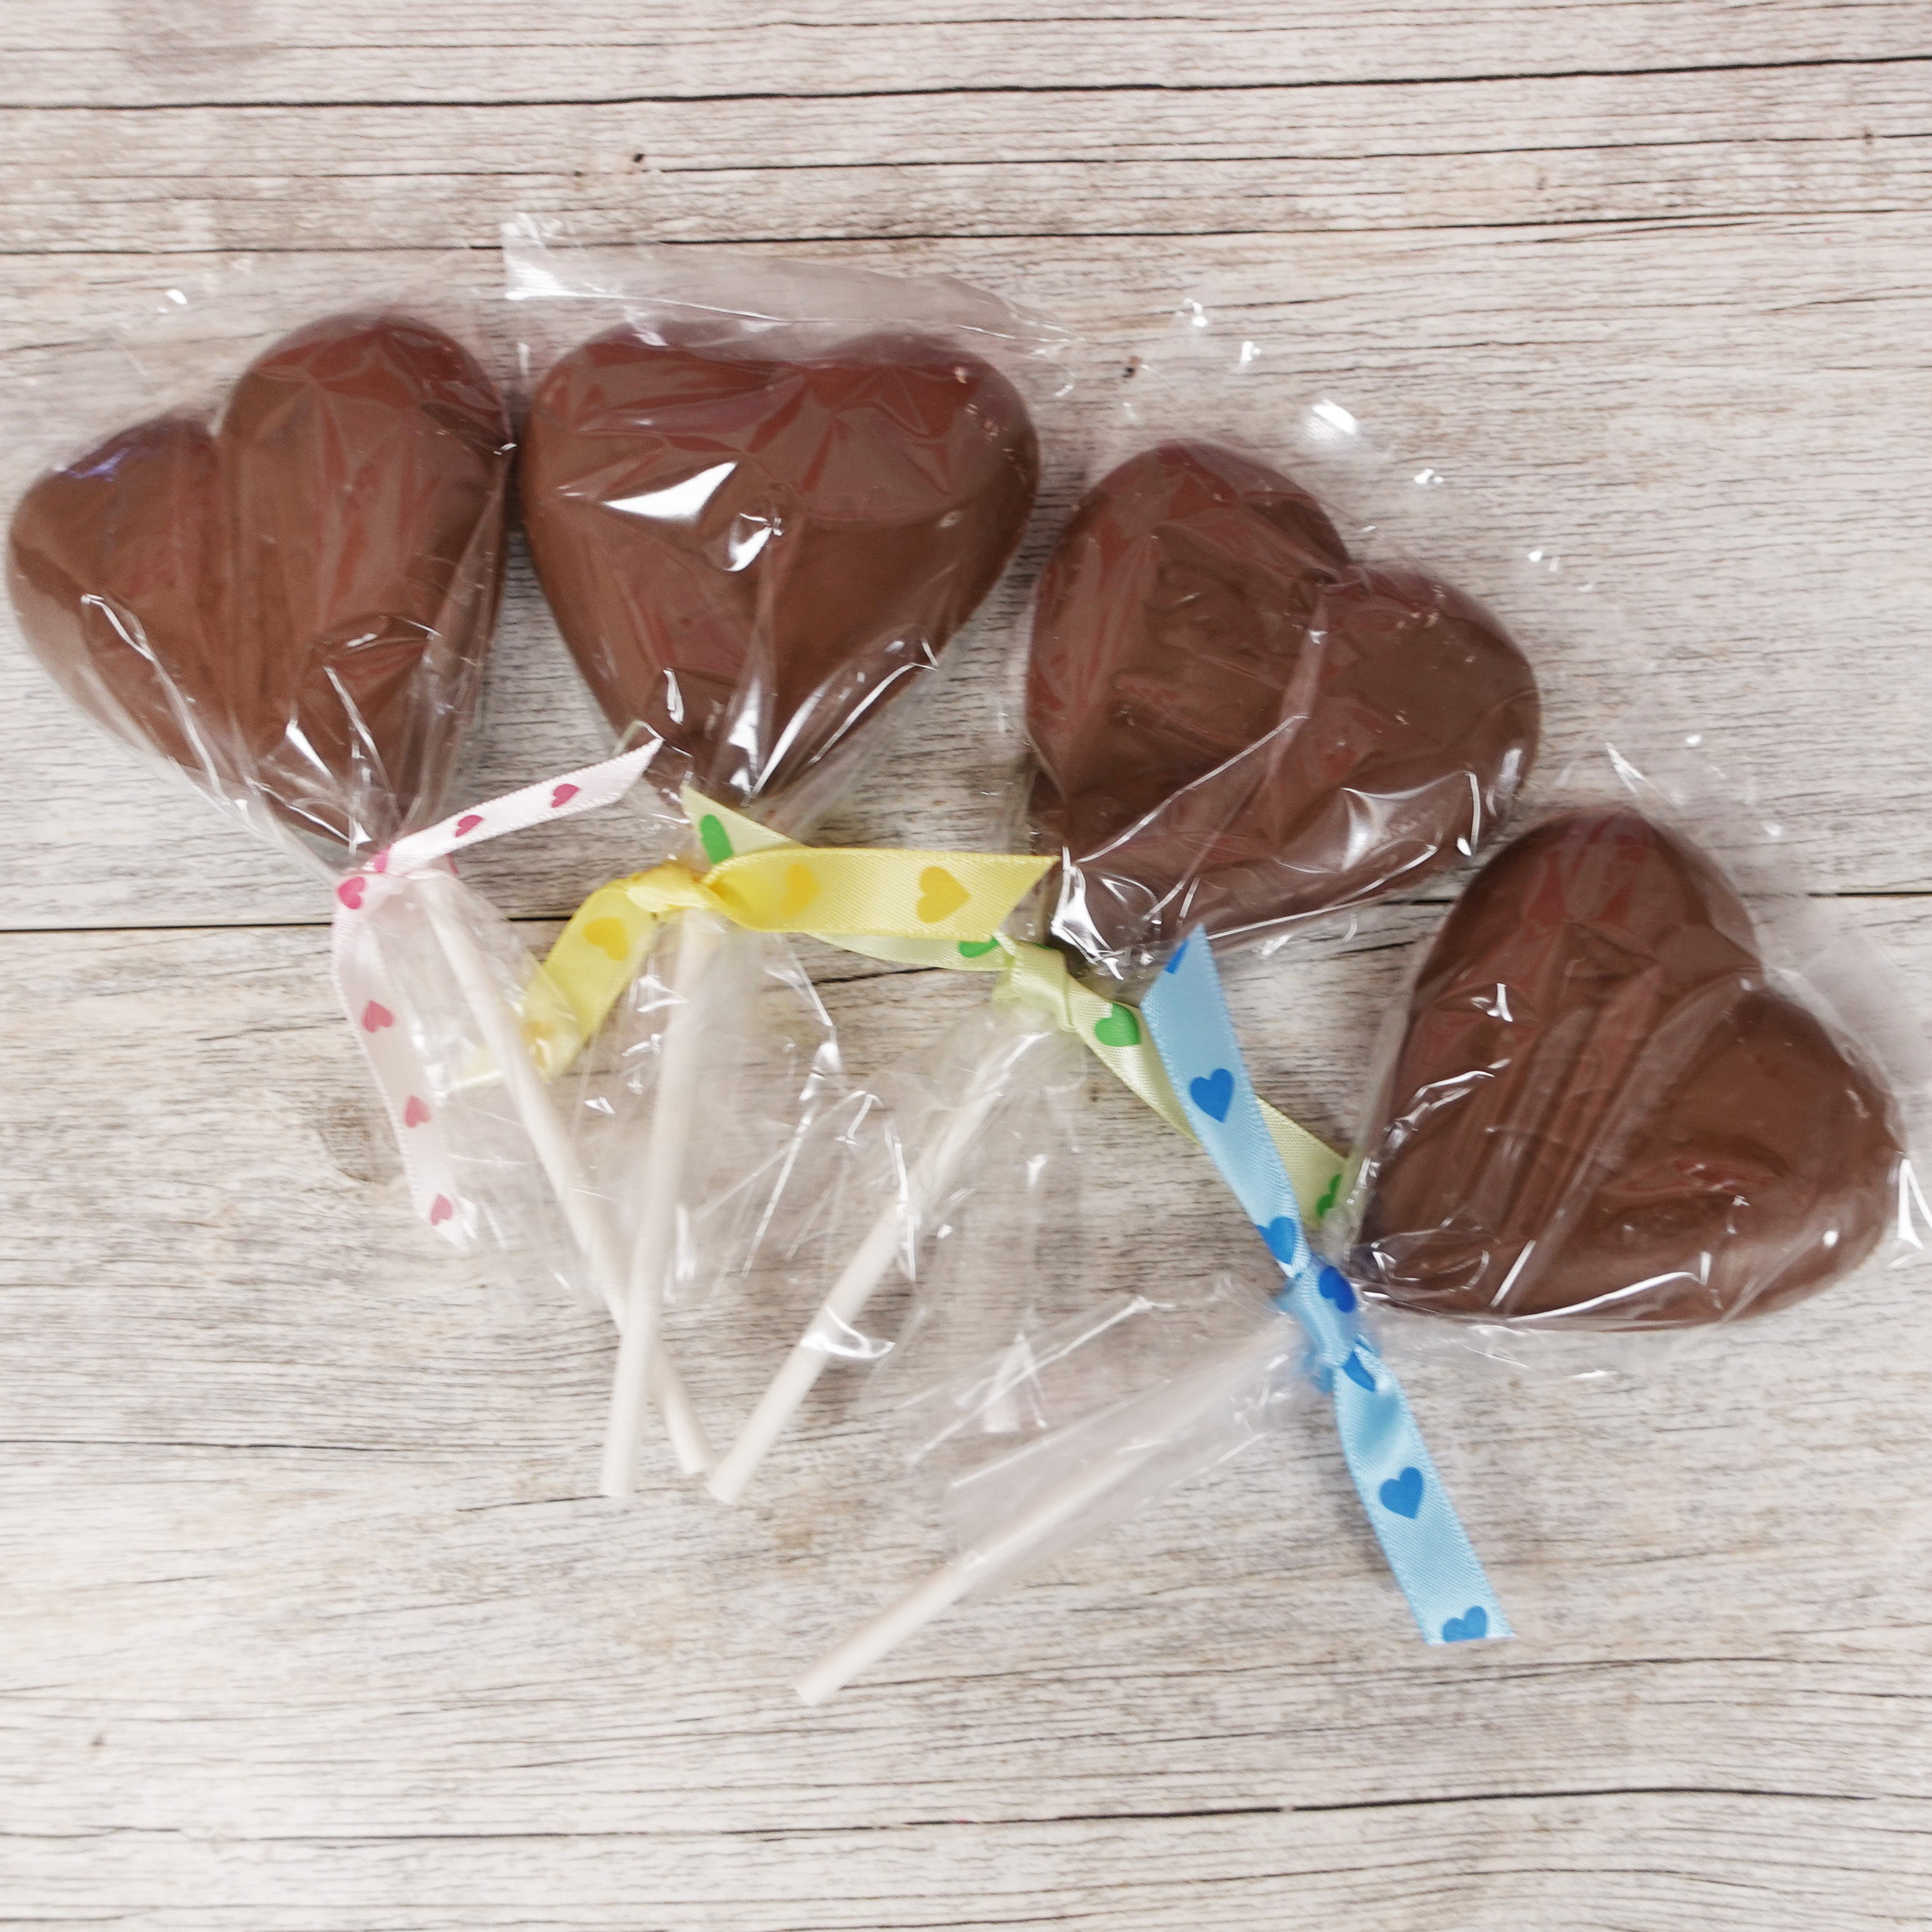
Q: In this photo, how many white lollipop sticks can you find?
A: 4